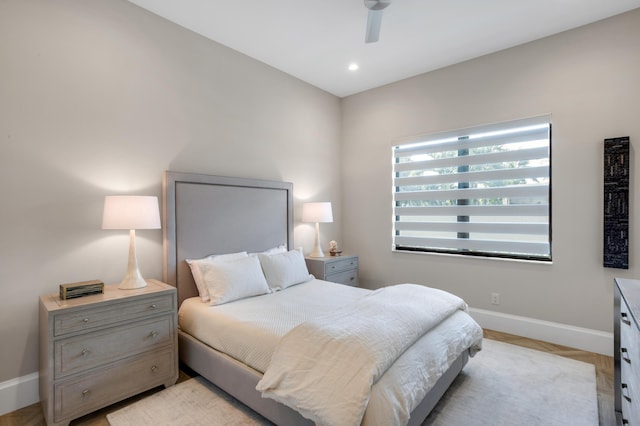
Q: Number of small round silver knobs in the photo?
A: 9